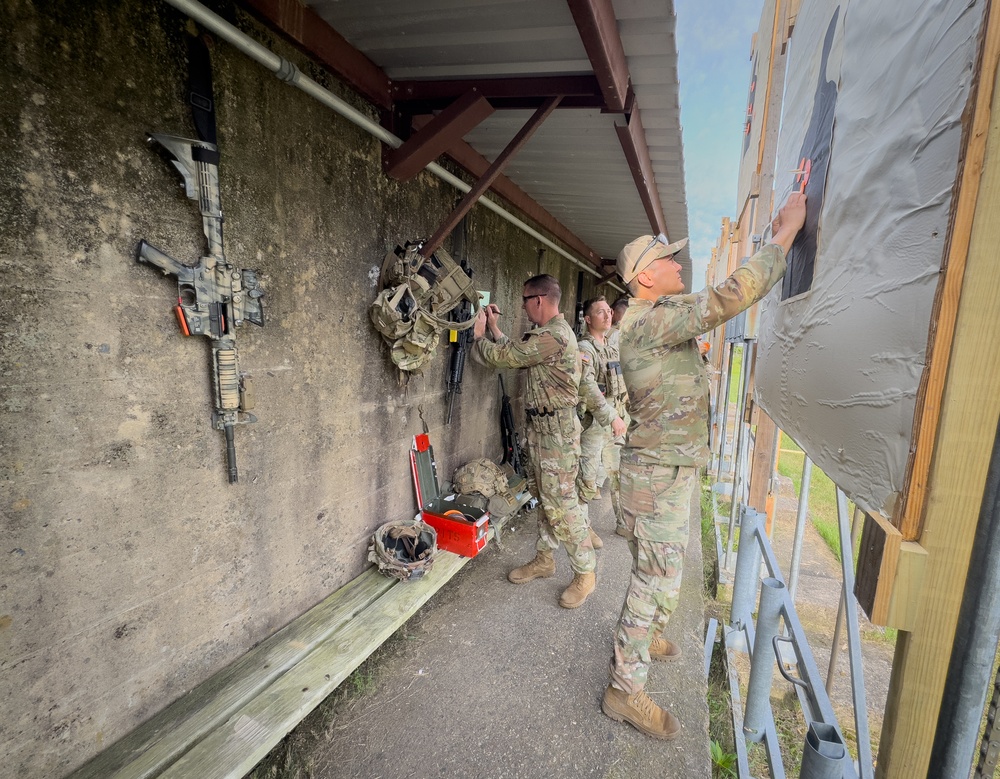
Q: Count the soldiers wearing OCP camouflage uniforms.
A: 4